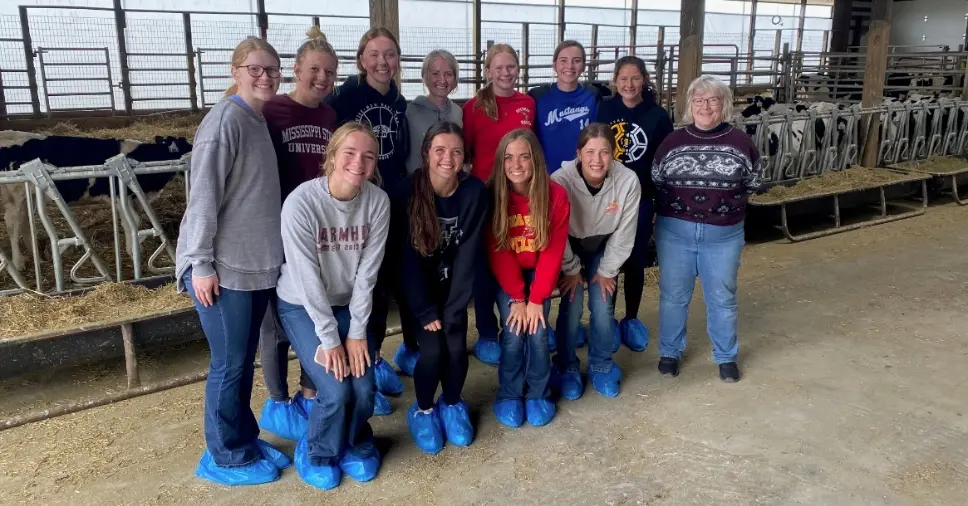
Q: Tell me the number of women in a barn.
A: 12